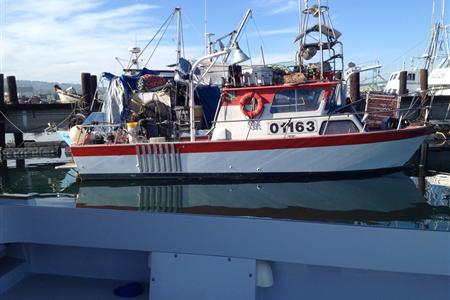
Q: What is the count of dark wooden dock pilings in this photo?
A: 7